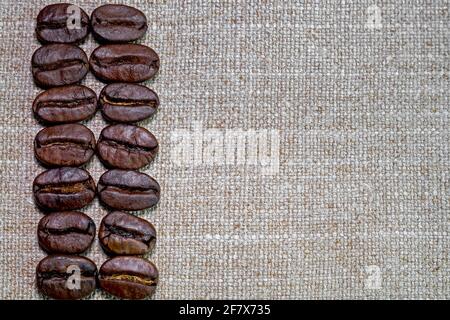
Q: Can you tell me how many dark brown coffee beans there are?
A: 14